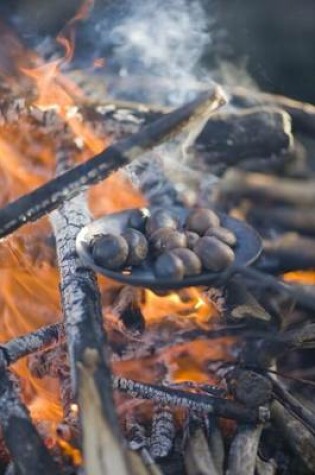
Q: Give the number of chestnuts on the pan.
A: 11